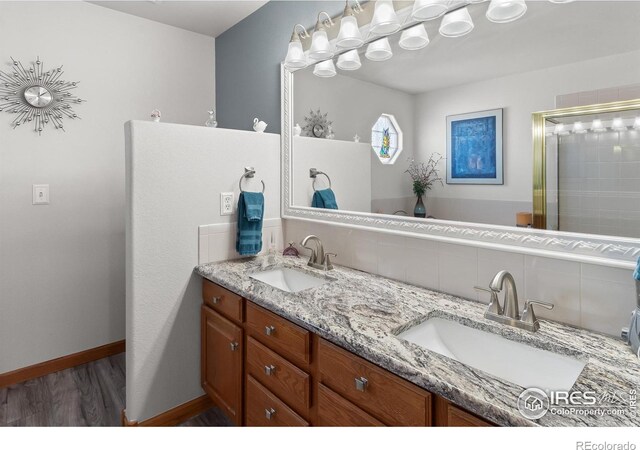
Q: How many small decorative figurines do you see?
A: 3